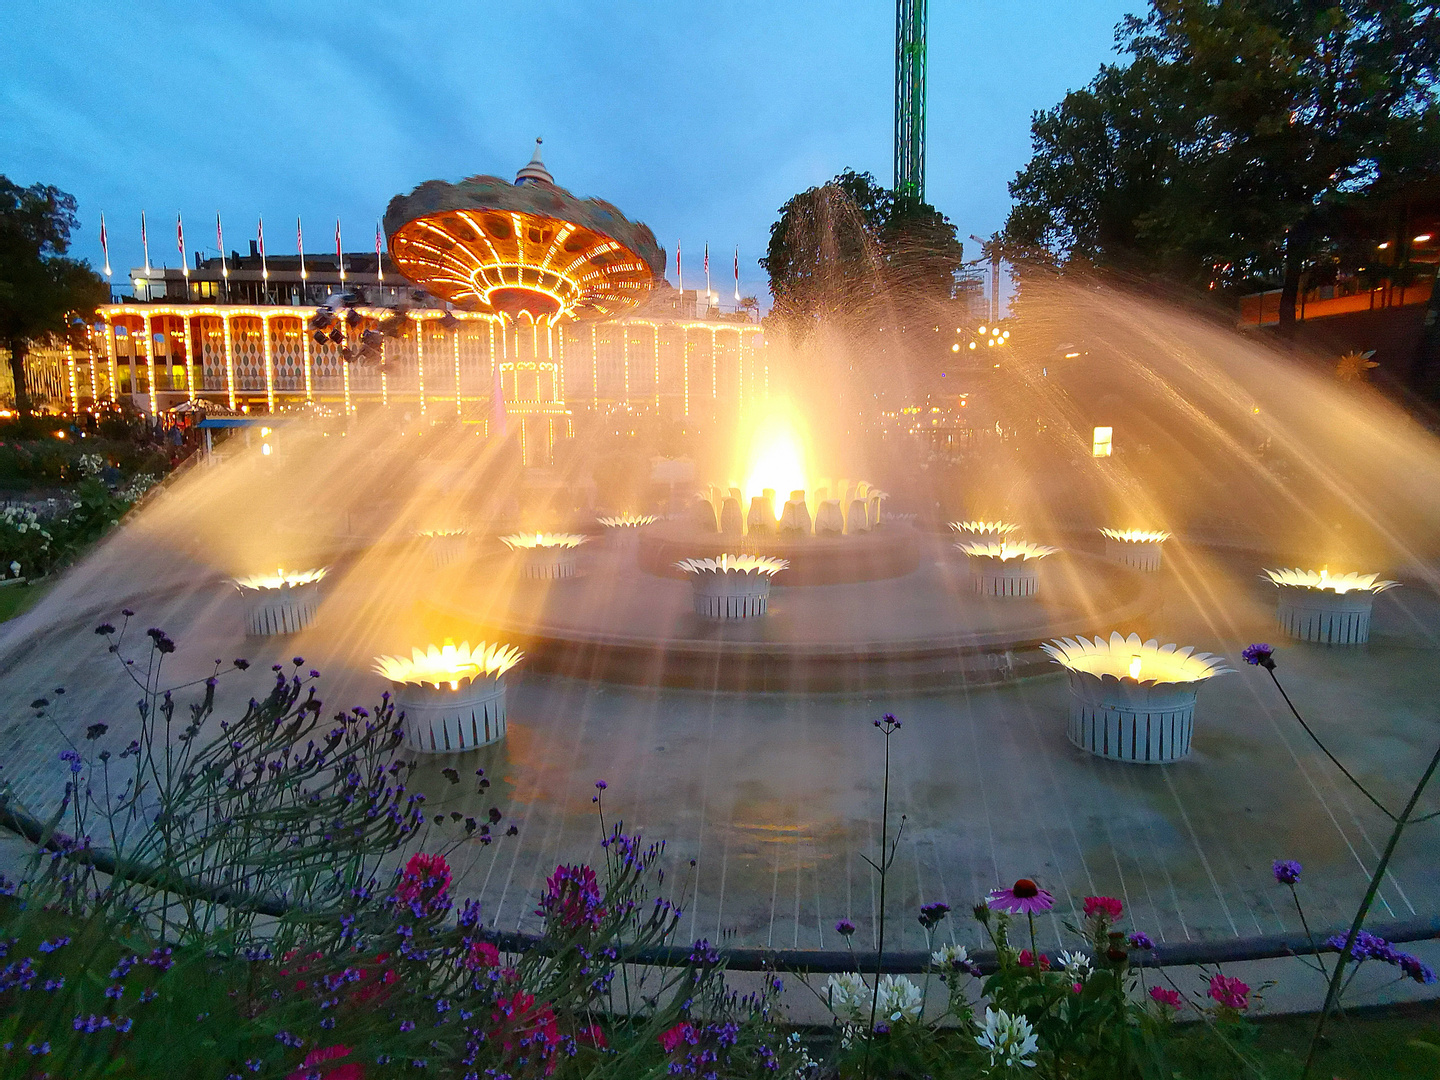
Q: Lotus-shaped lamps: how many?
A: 11